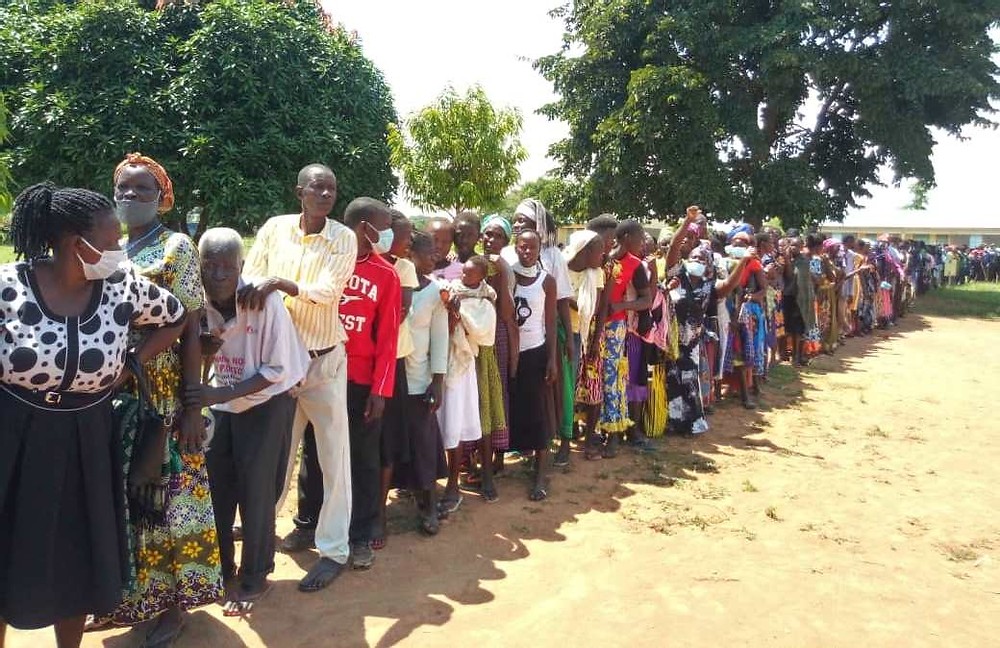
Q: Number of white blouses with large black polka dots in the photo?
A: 1